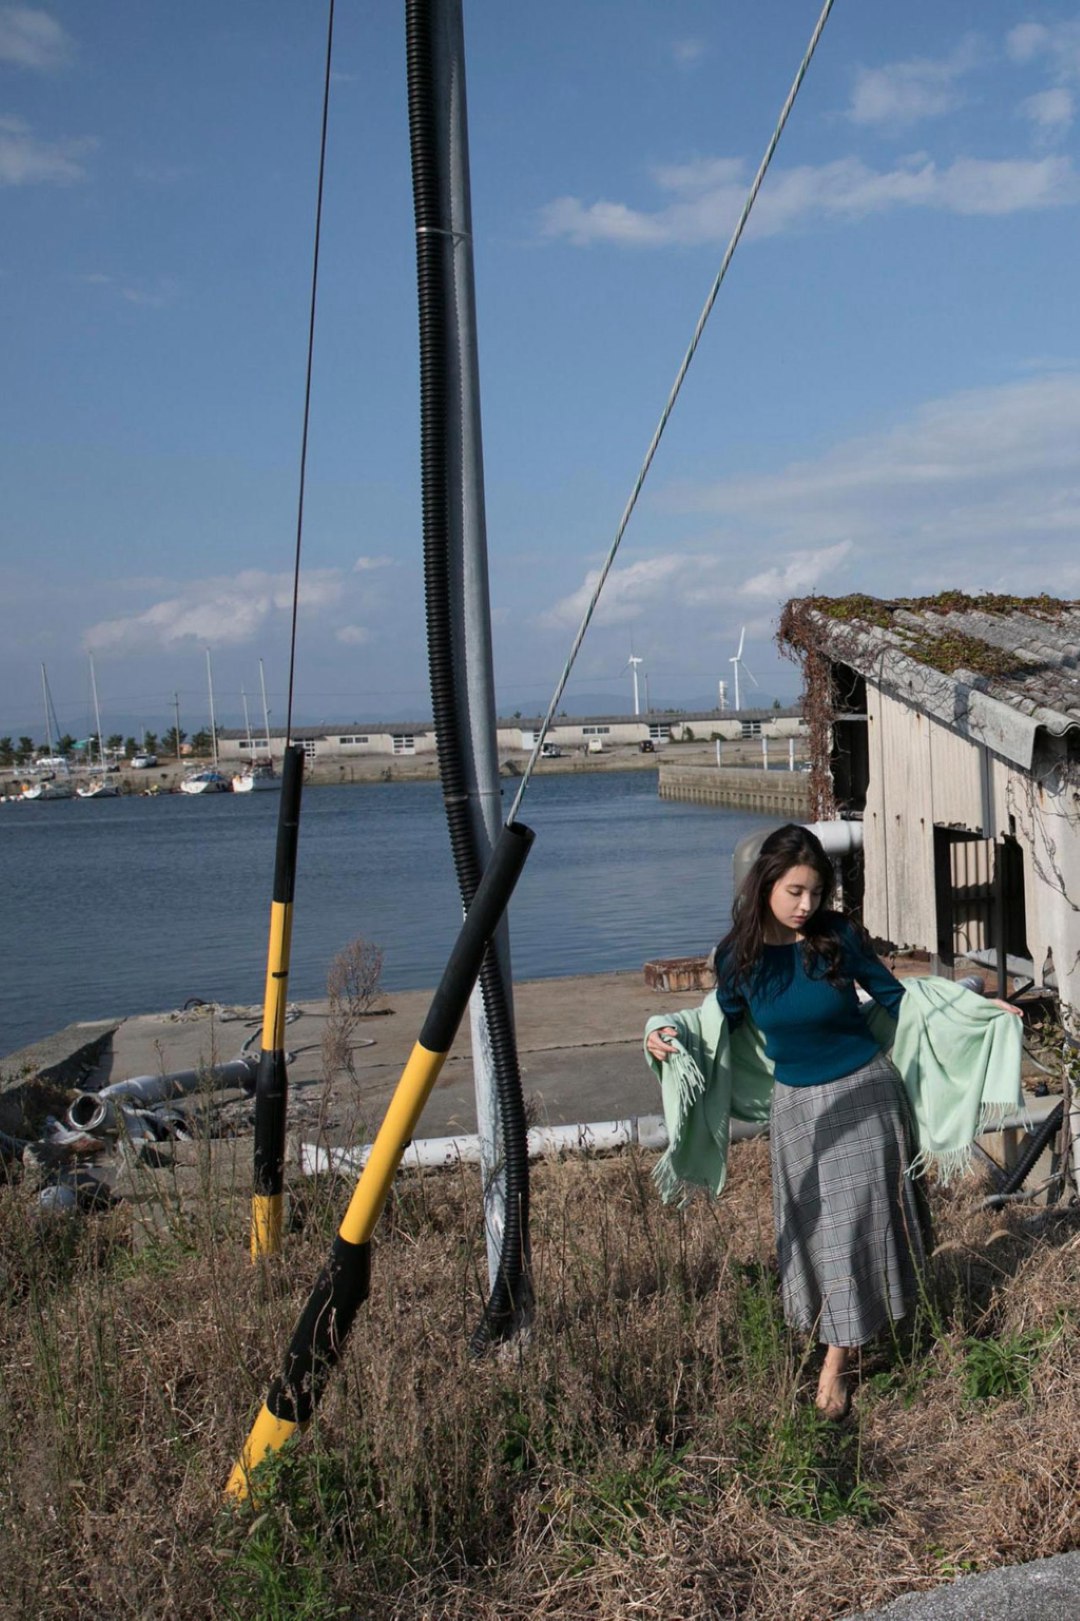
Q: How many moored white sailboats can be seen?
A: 4